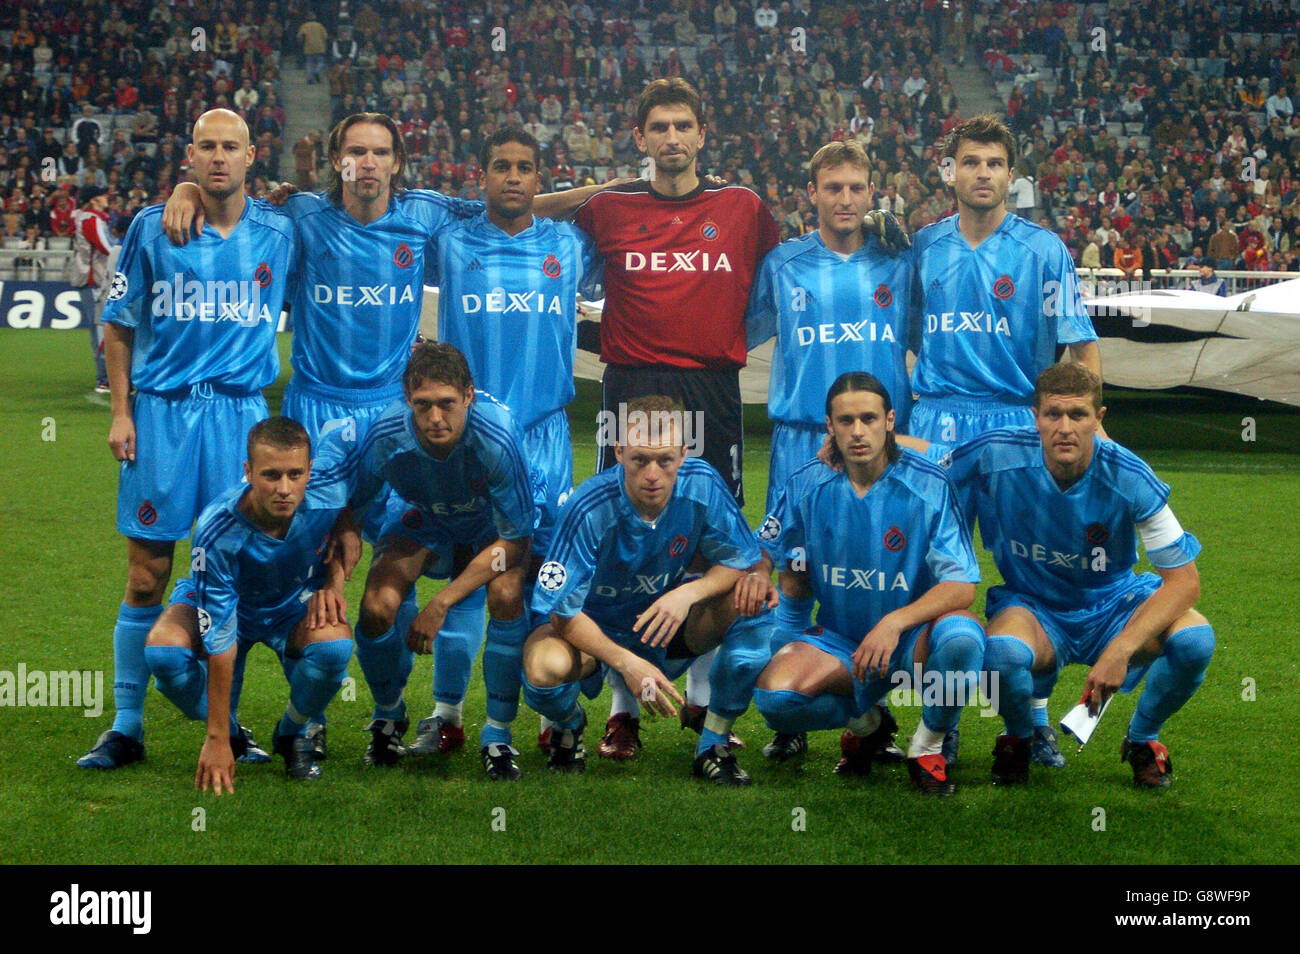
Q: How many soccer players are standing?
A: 6